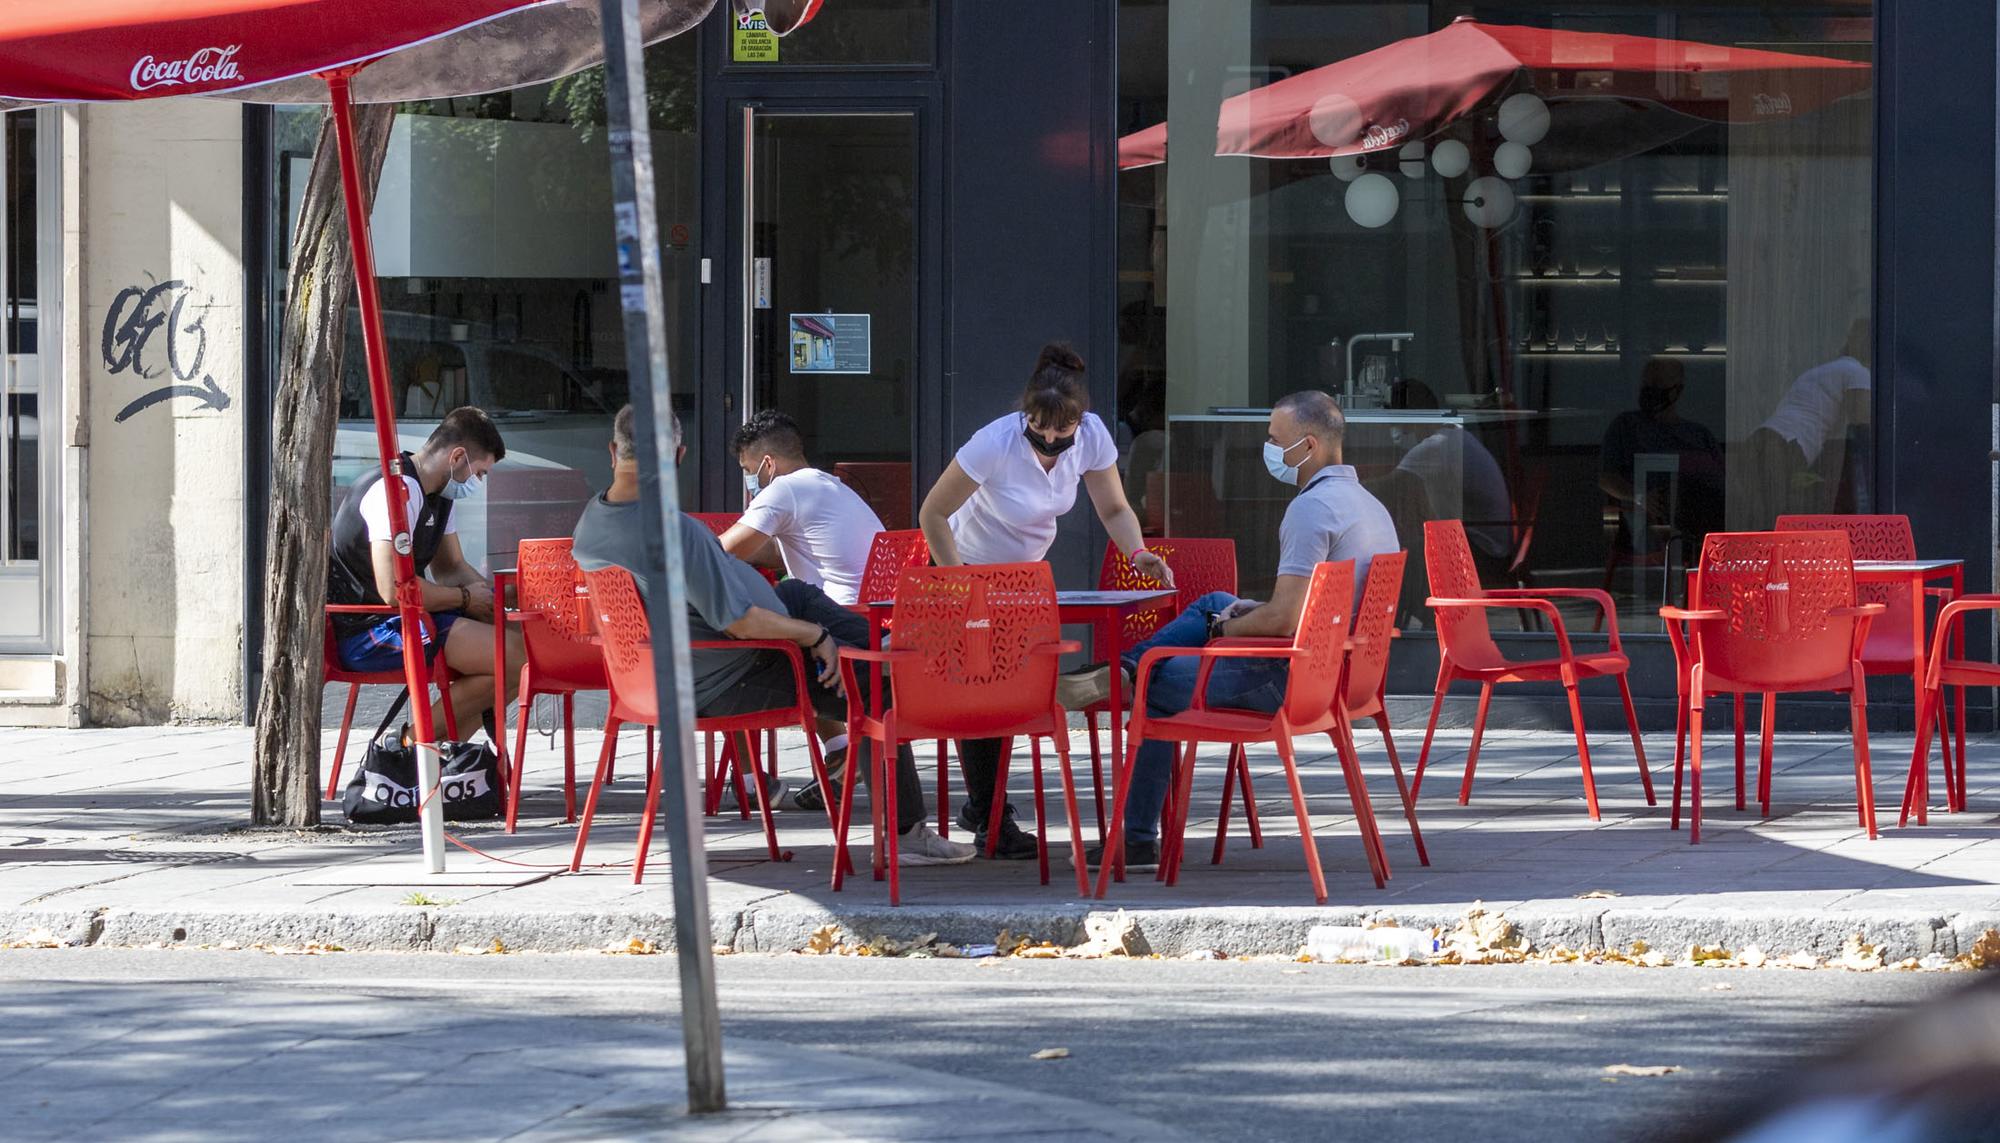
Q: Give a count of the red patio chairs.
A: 13